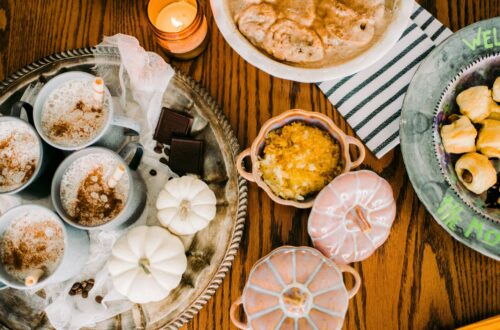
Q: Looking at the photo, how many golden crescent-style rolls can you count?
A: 5